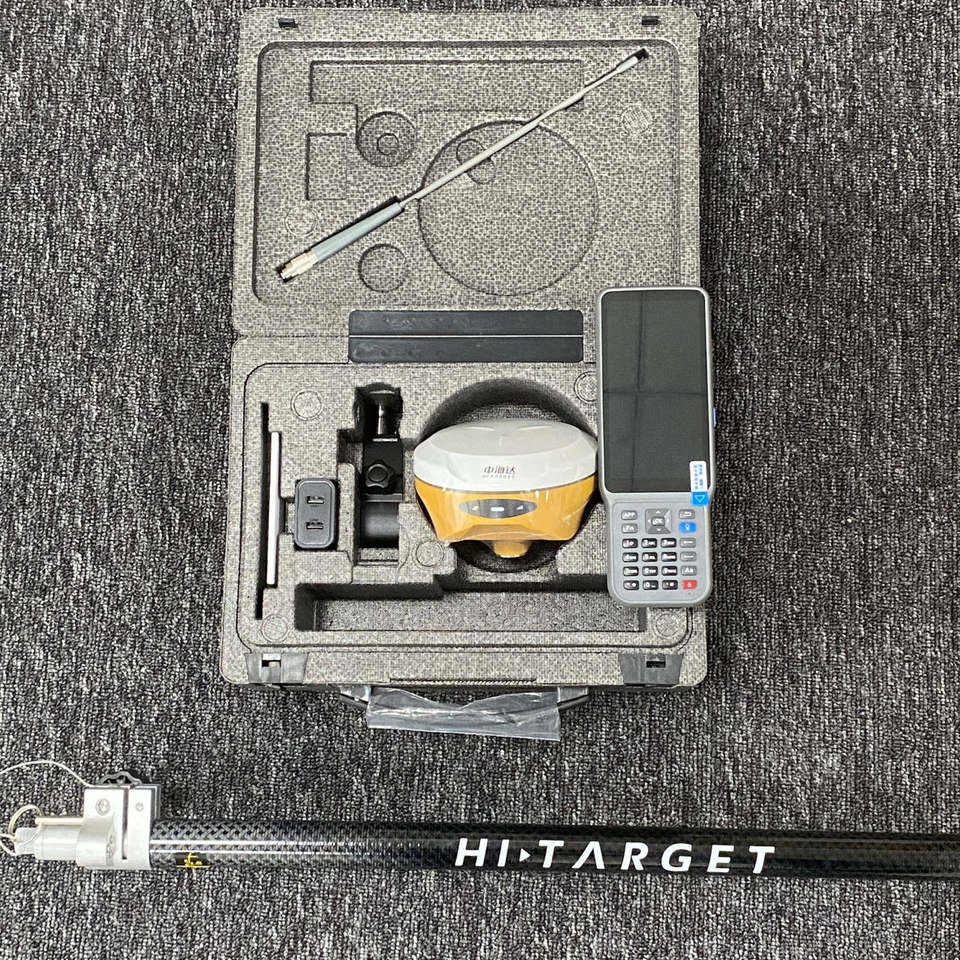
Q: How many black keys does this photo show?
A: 12